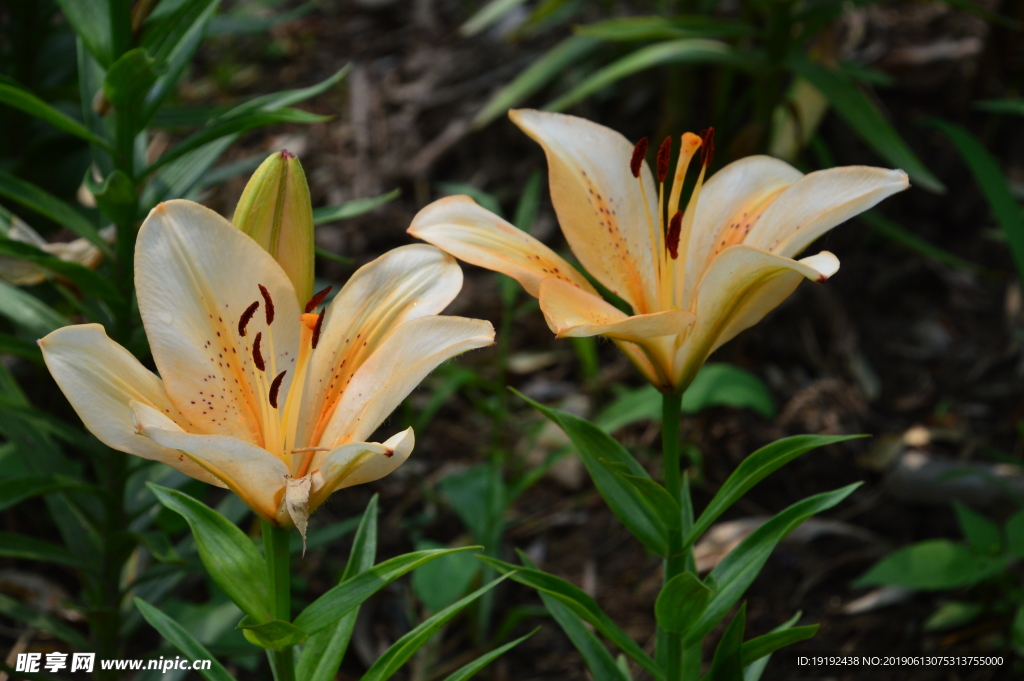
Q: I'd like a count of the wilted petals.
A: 1